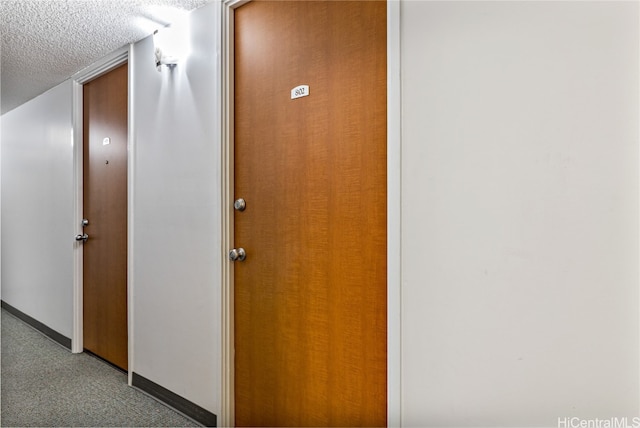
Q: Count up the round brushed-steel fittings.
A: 4